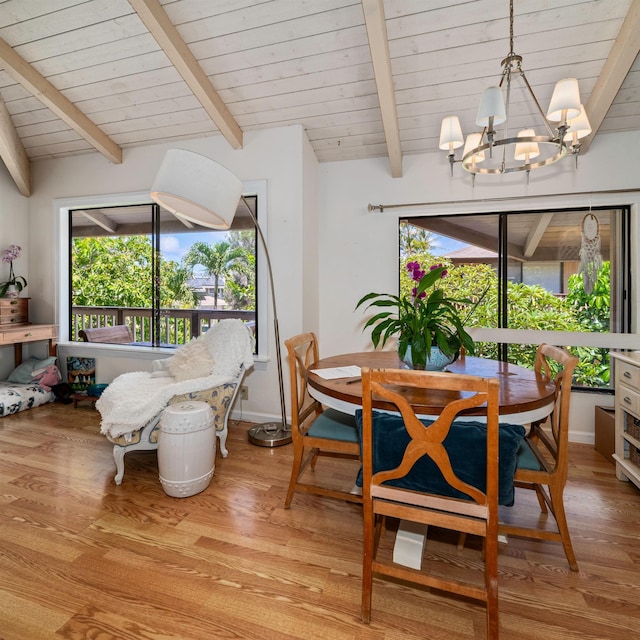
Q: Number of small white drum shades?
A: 6